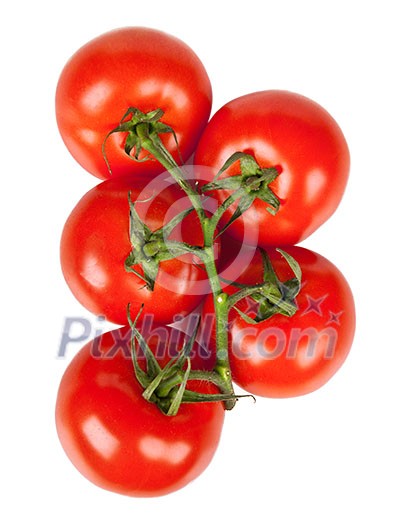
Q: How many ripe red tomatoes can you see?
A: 5